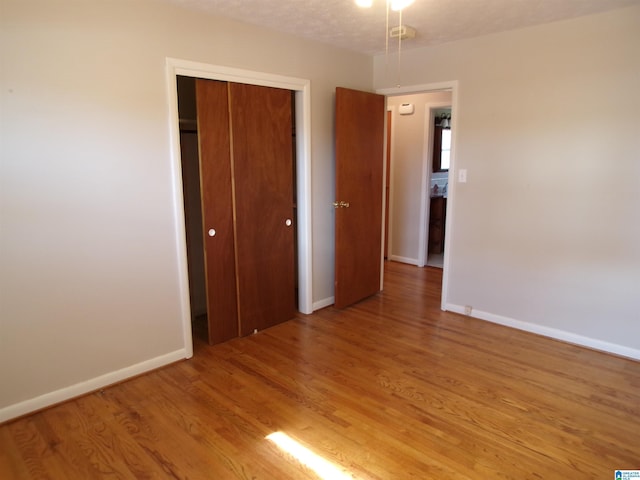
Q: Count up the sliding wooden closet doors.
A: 2